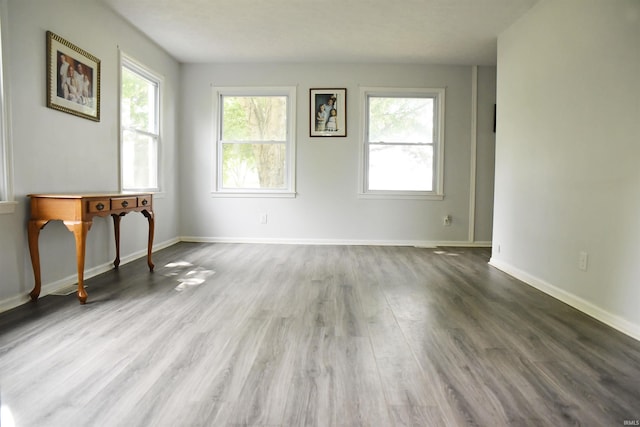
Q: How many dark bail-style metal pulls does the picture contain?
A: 3